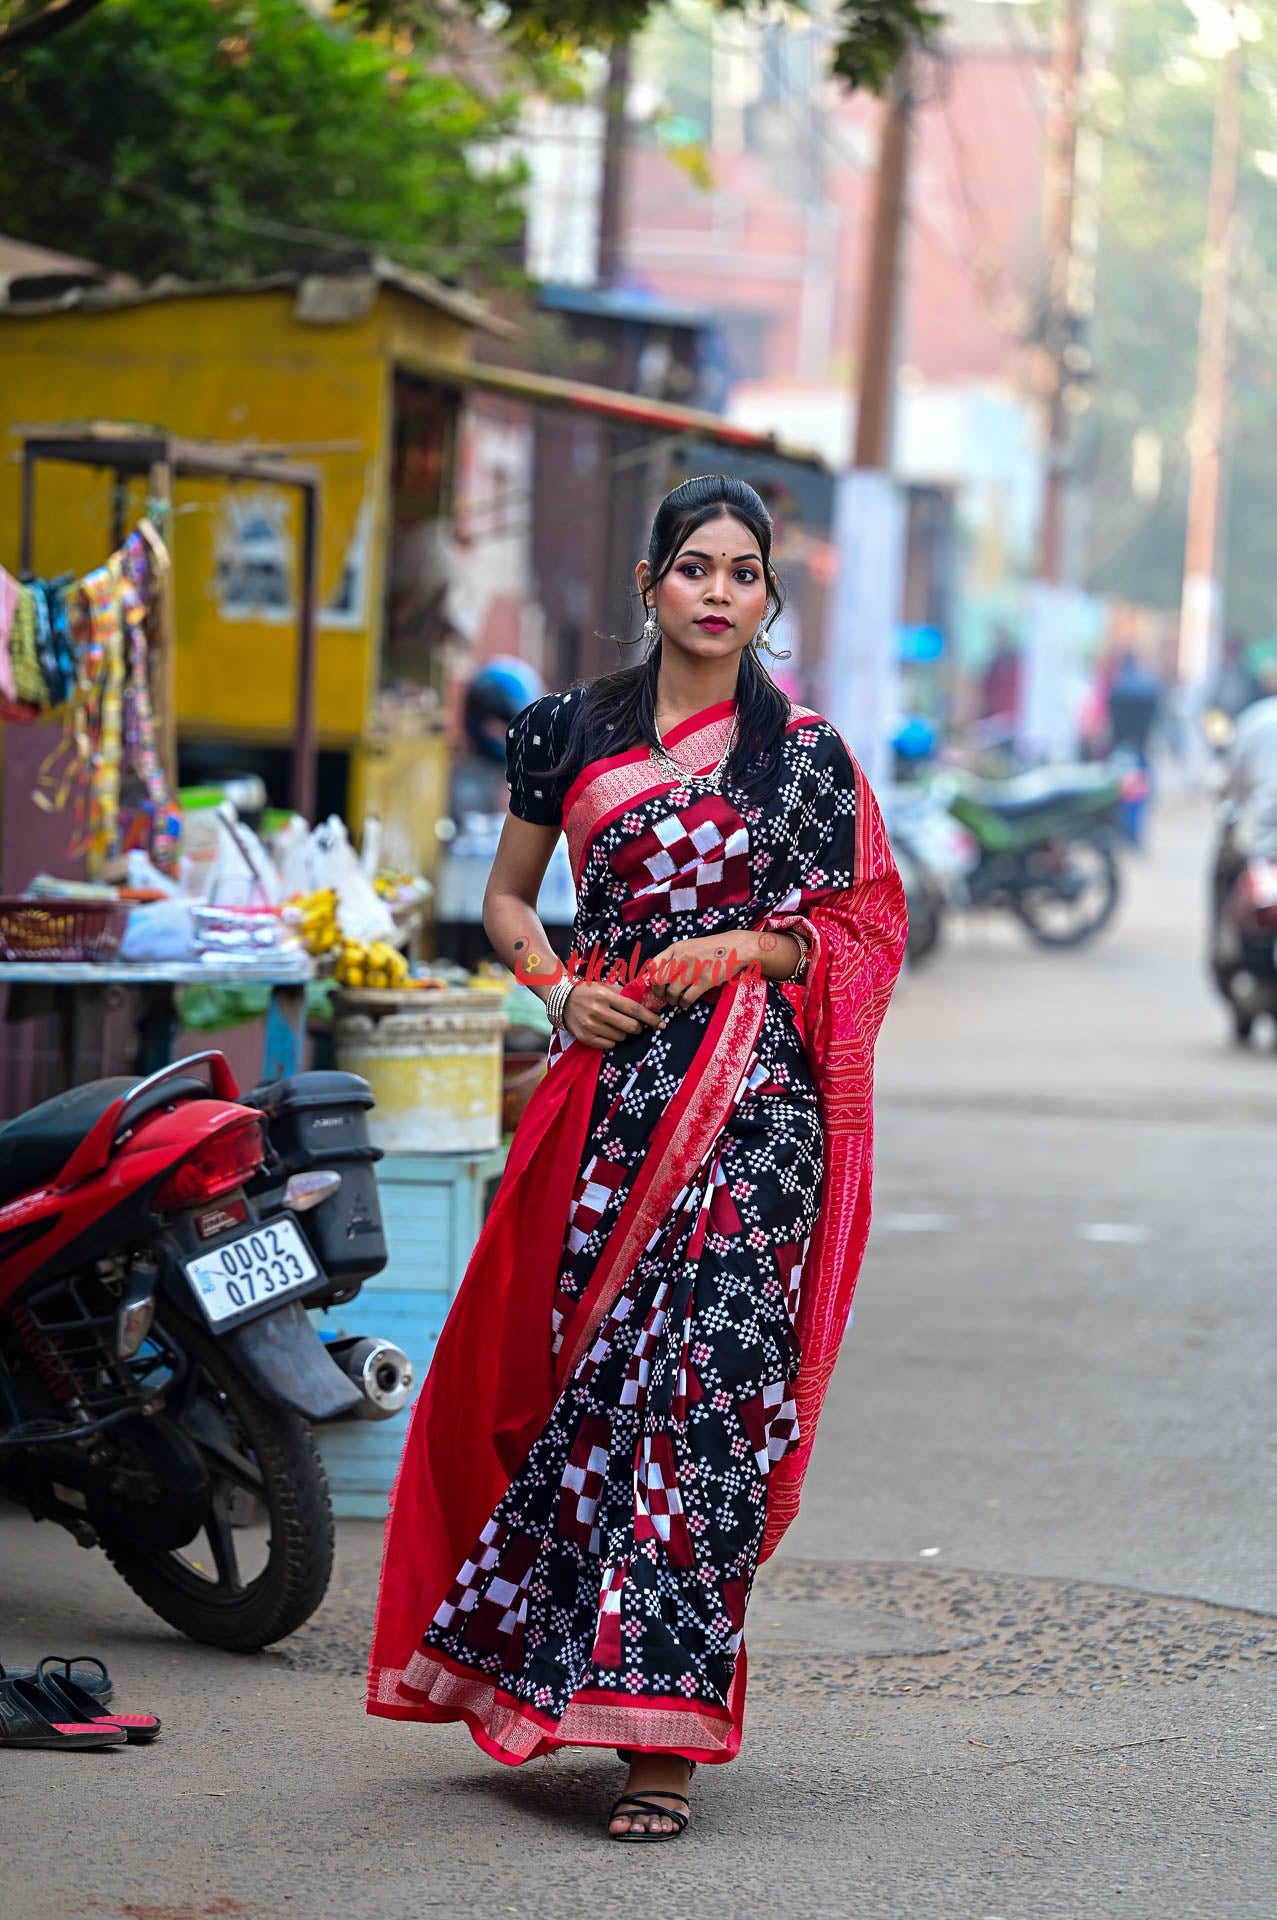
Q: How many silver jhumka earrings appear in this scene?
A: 2